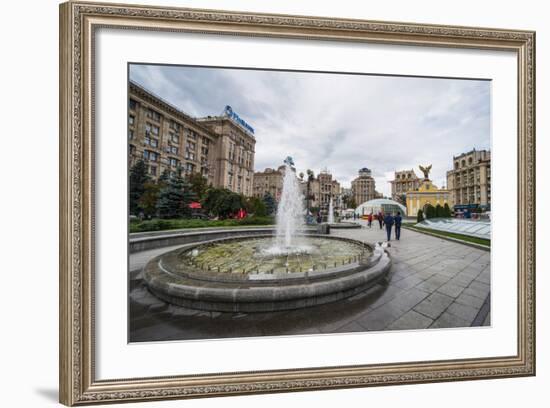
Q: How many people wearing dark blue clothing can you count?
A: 2